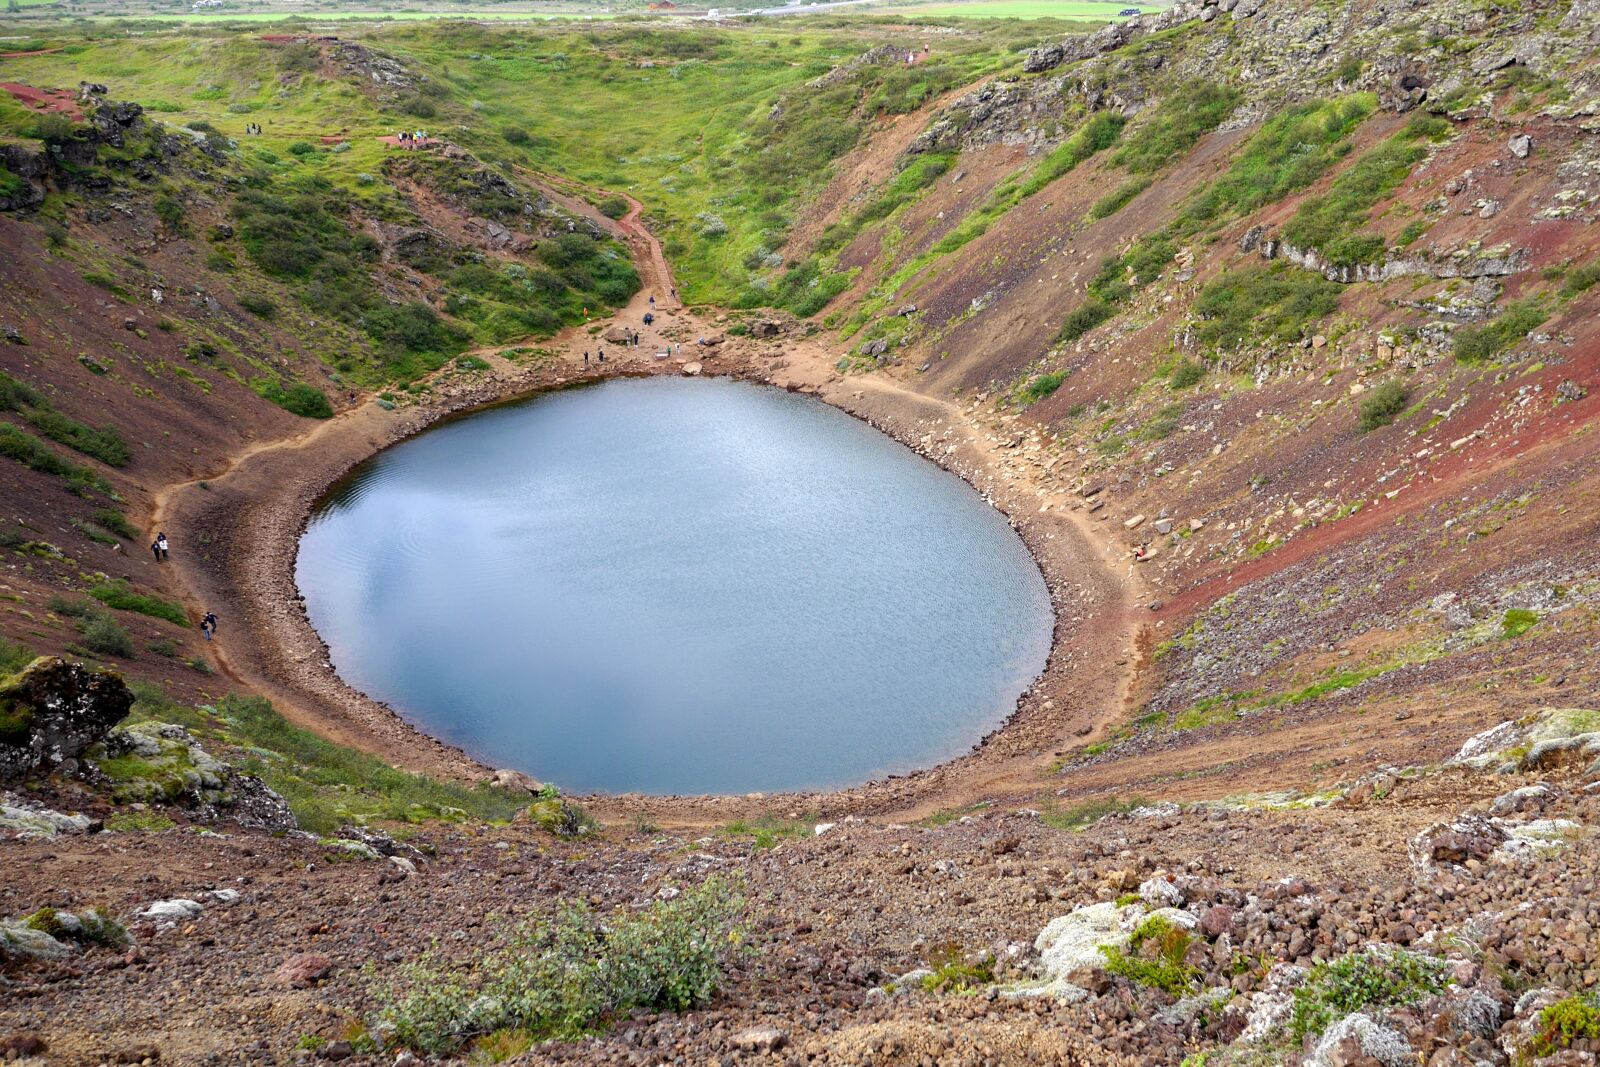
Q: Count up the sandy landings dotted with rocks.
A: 1